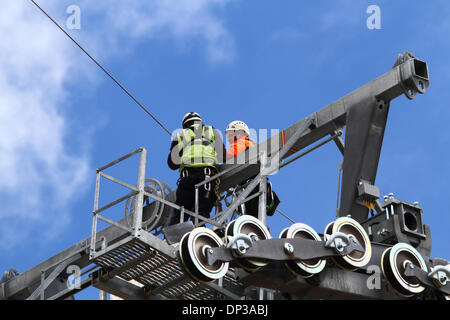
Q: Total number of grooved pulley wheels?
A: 5